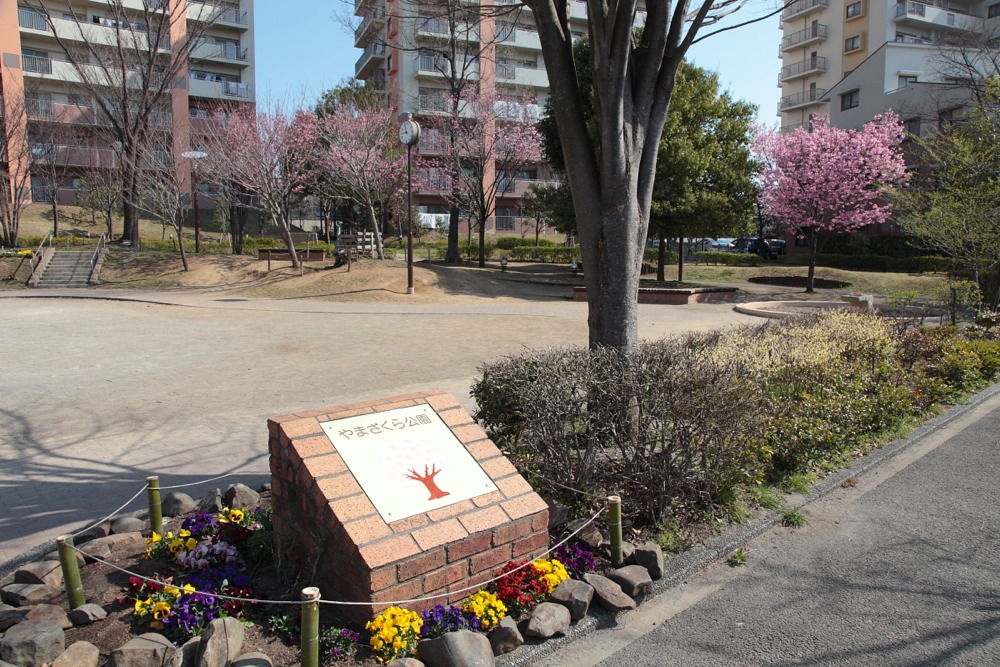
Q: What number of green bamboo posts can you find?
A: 4